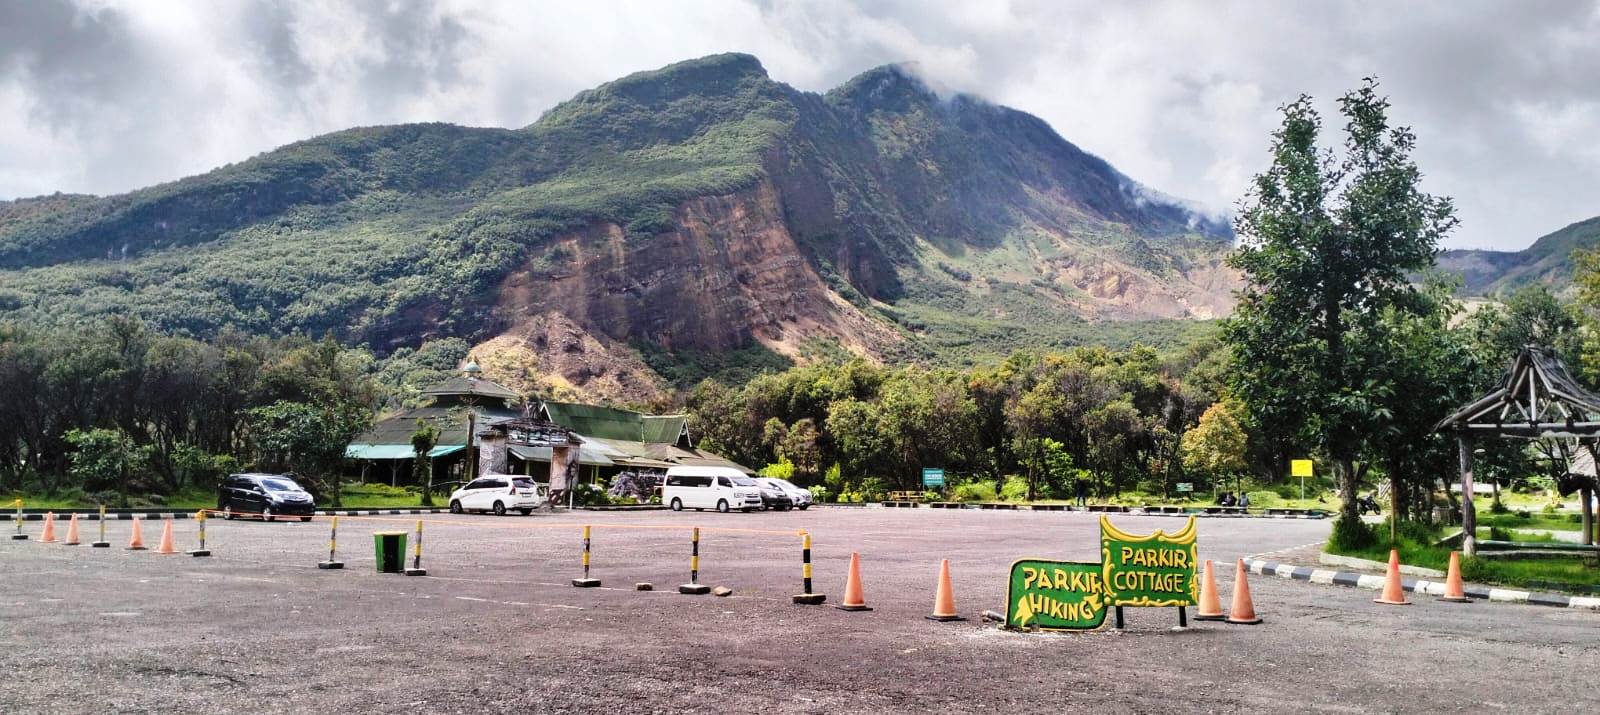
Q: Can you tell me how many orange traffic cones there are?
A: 10